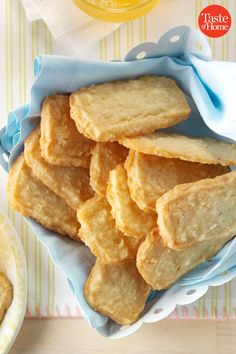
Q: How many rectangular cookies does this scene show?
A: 12